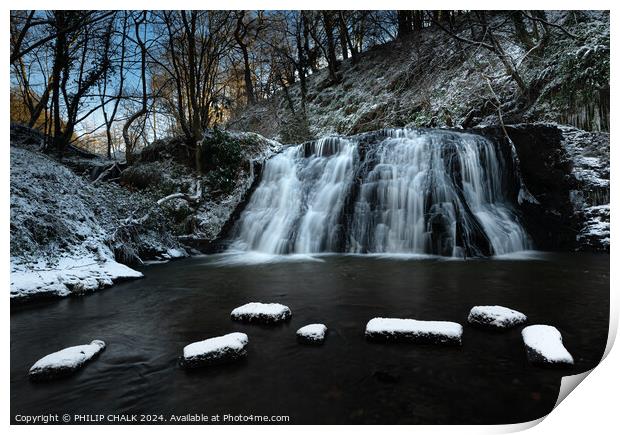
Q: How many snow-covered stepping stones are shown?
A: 7